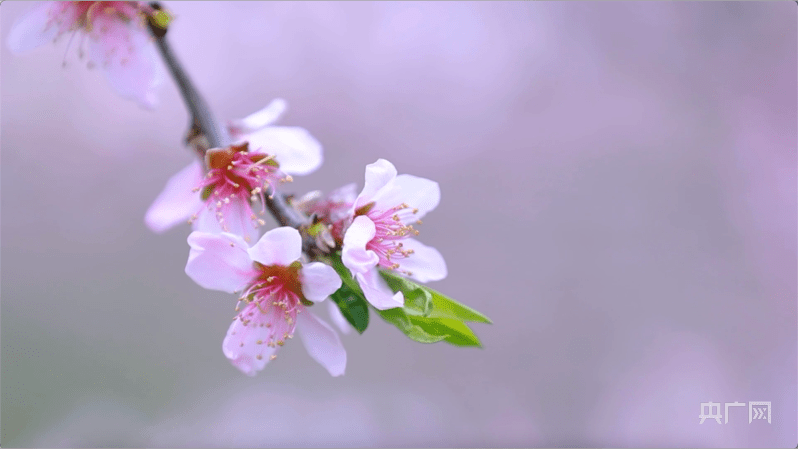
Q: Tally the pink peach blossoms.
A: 4